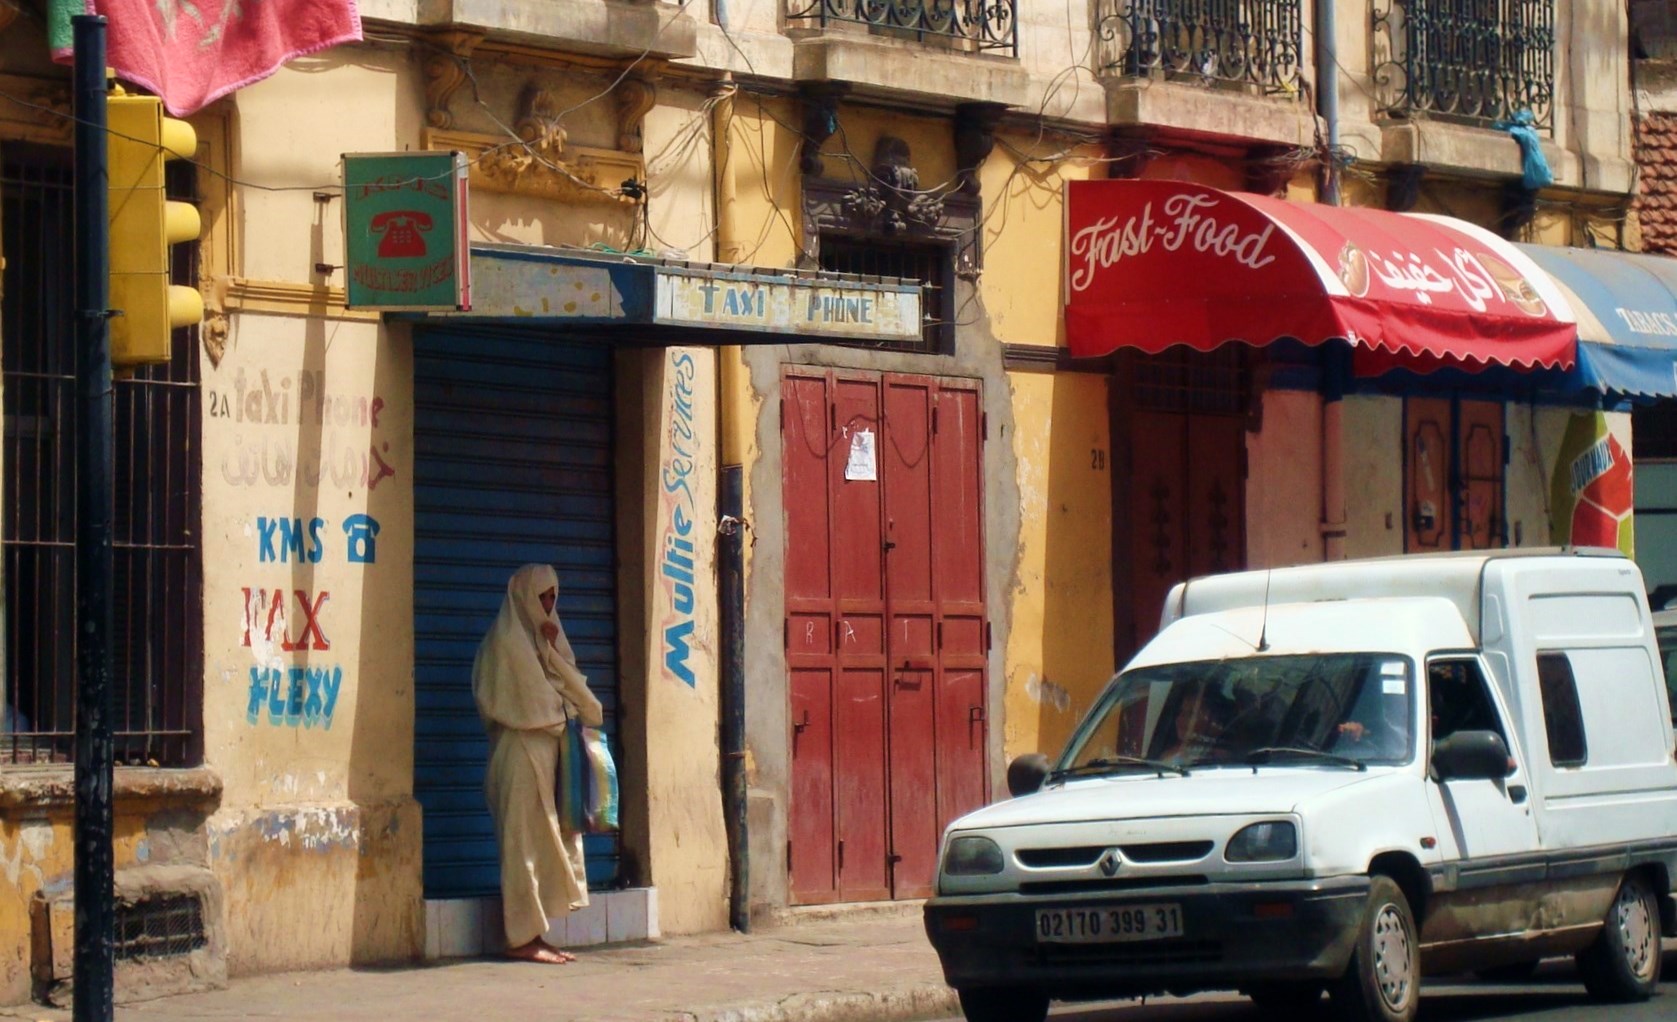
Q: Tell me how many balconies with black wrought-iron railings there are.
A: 3